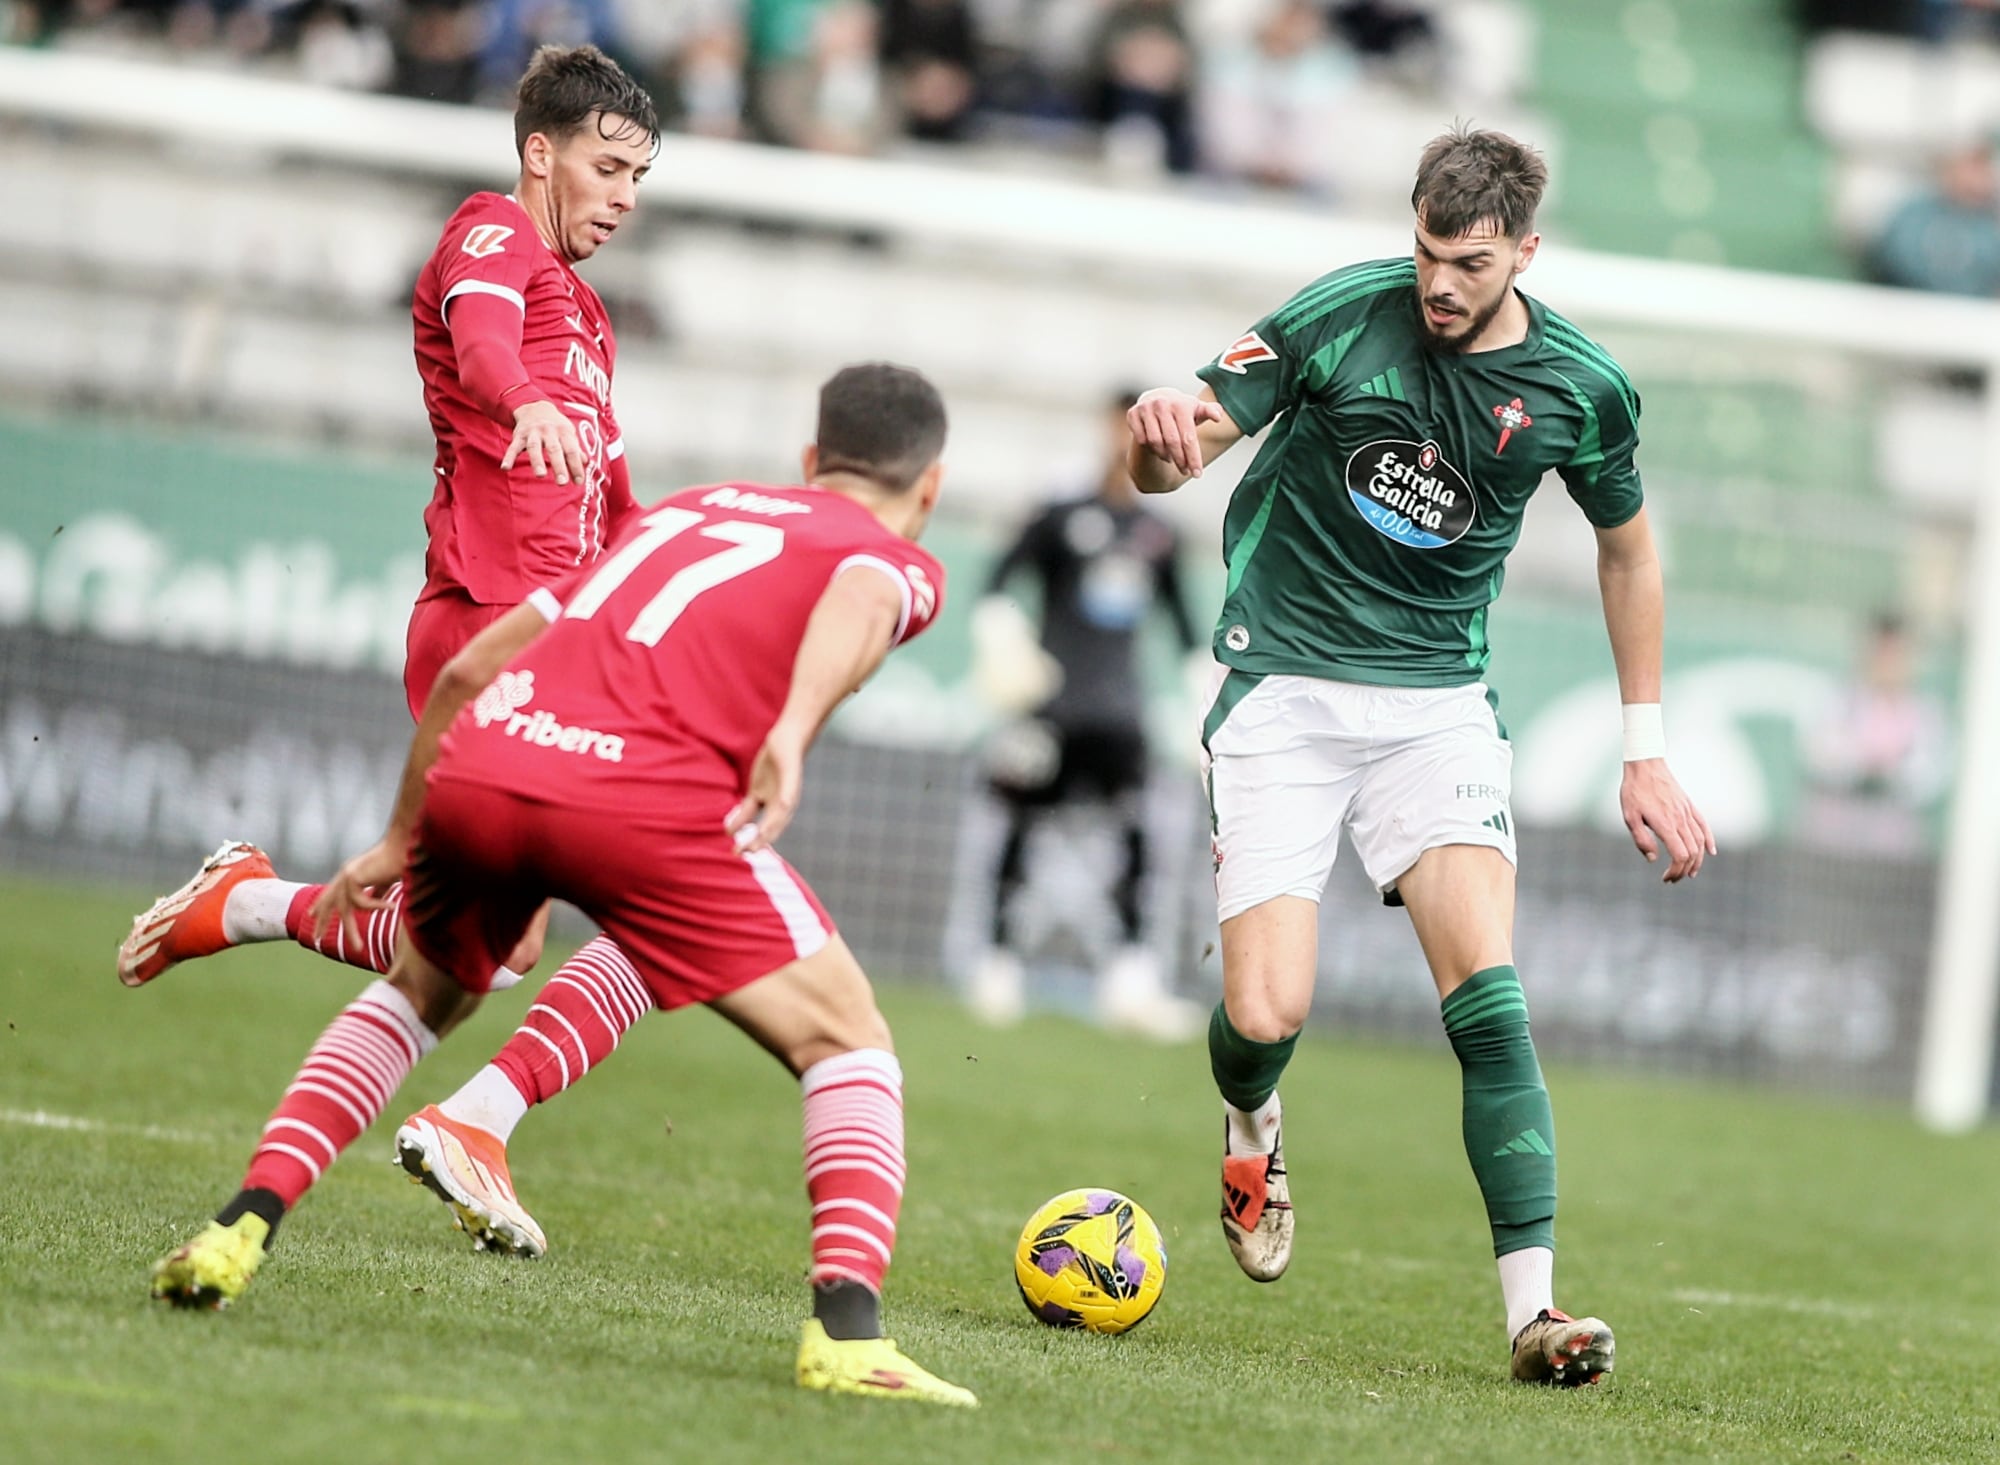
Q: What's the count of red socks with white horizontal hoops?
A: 4